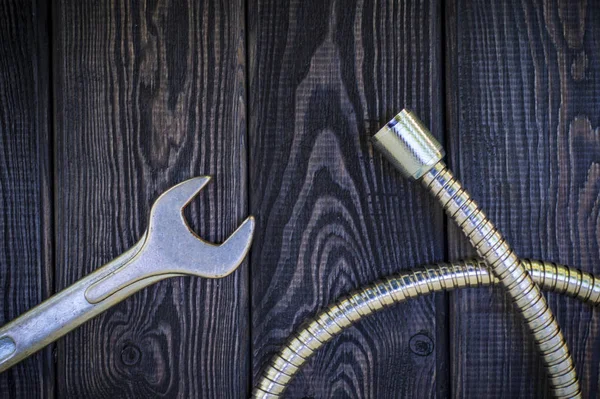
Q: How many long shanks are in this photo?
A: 1